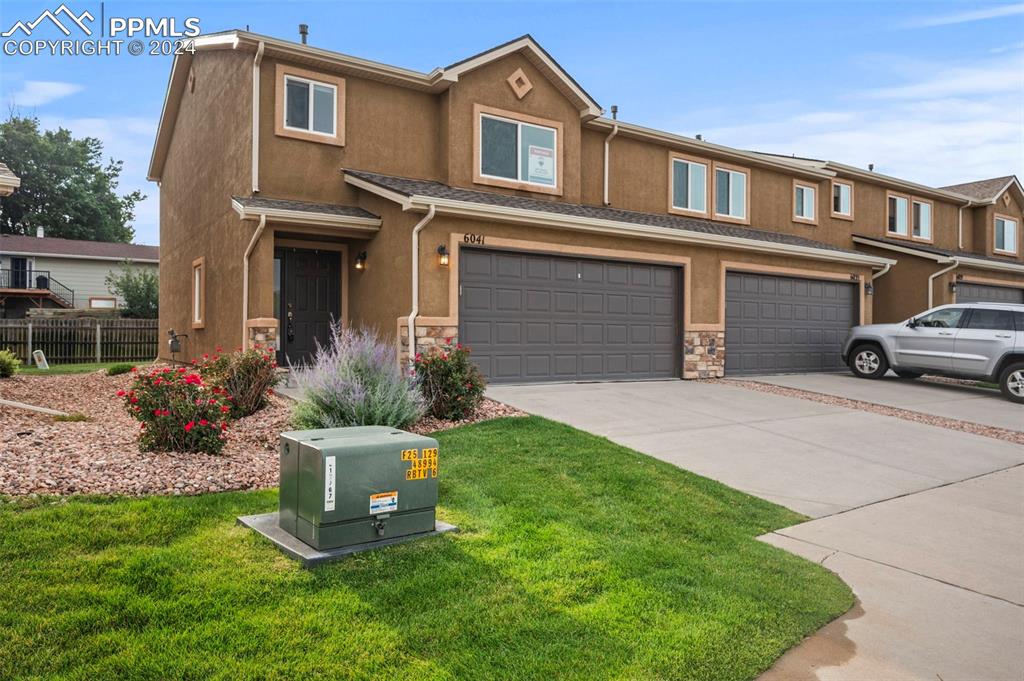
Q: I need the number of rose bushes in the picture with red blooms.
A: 3